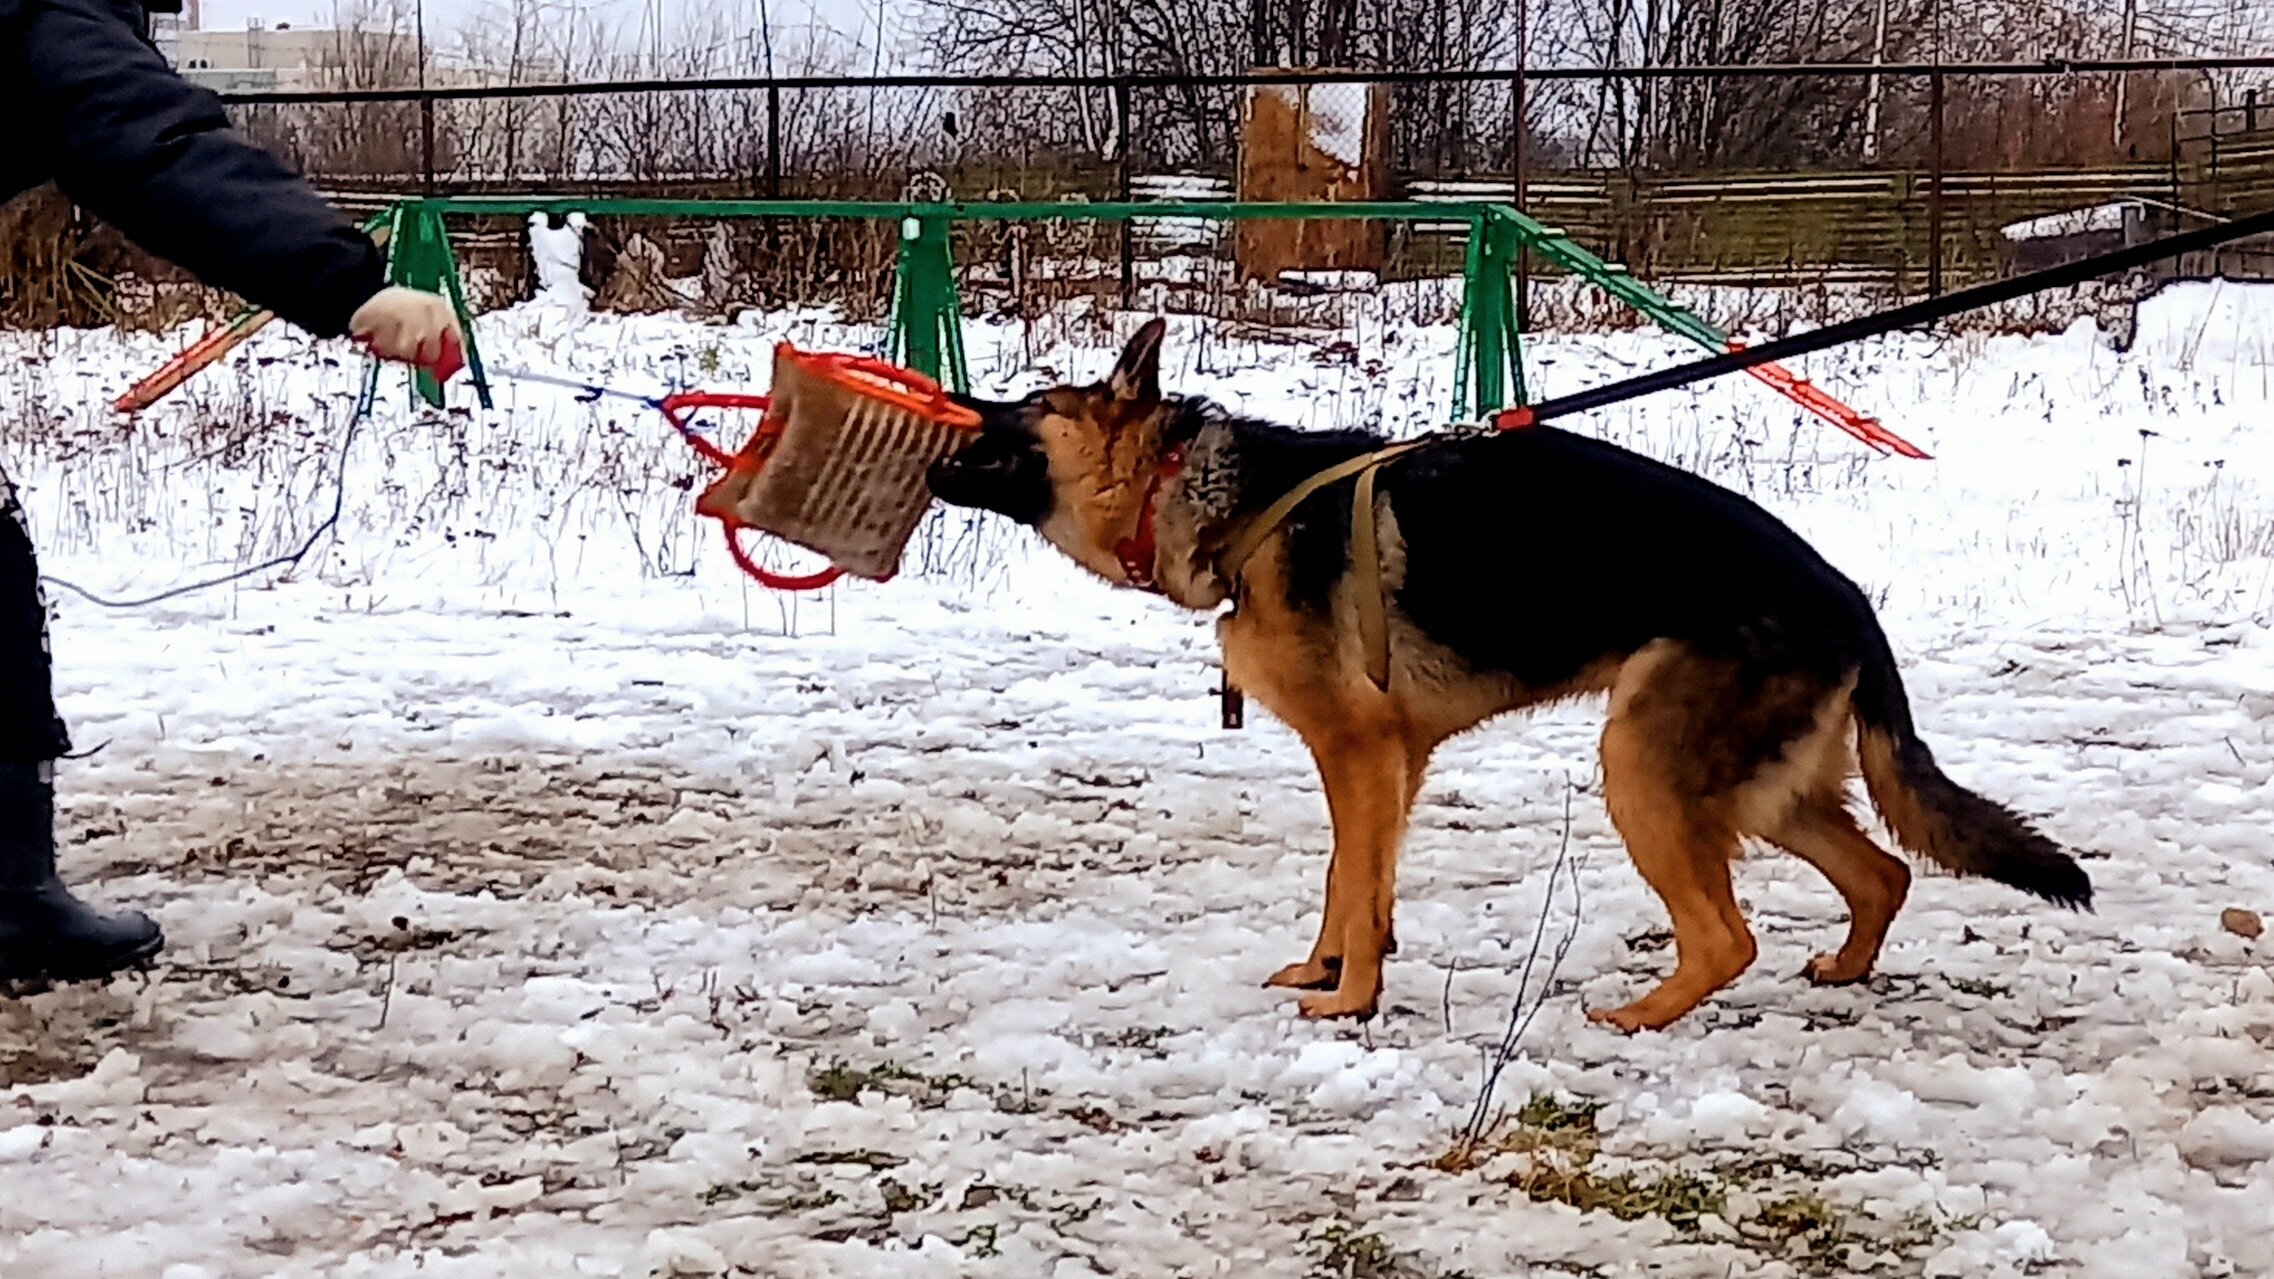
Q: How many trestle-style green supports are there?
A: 3